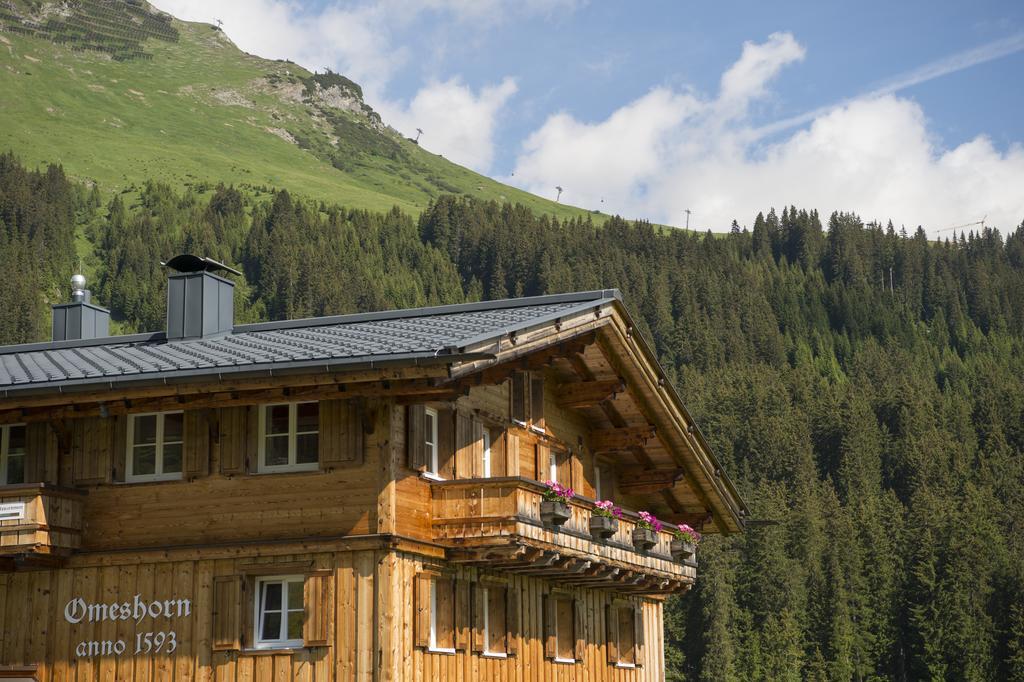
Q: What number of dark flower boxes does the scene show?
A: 4